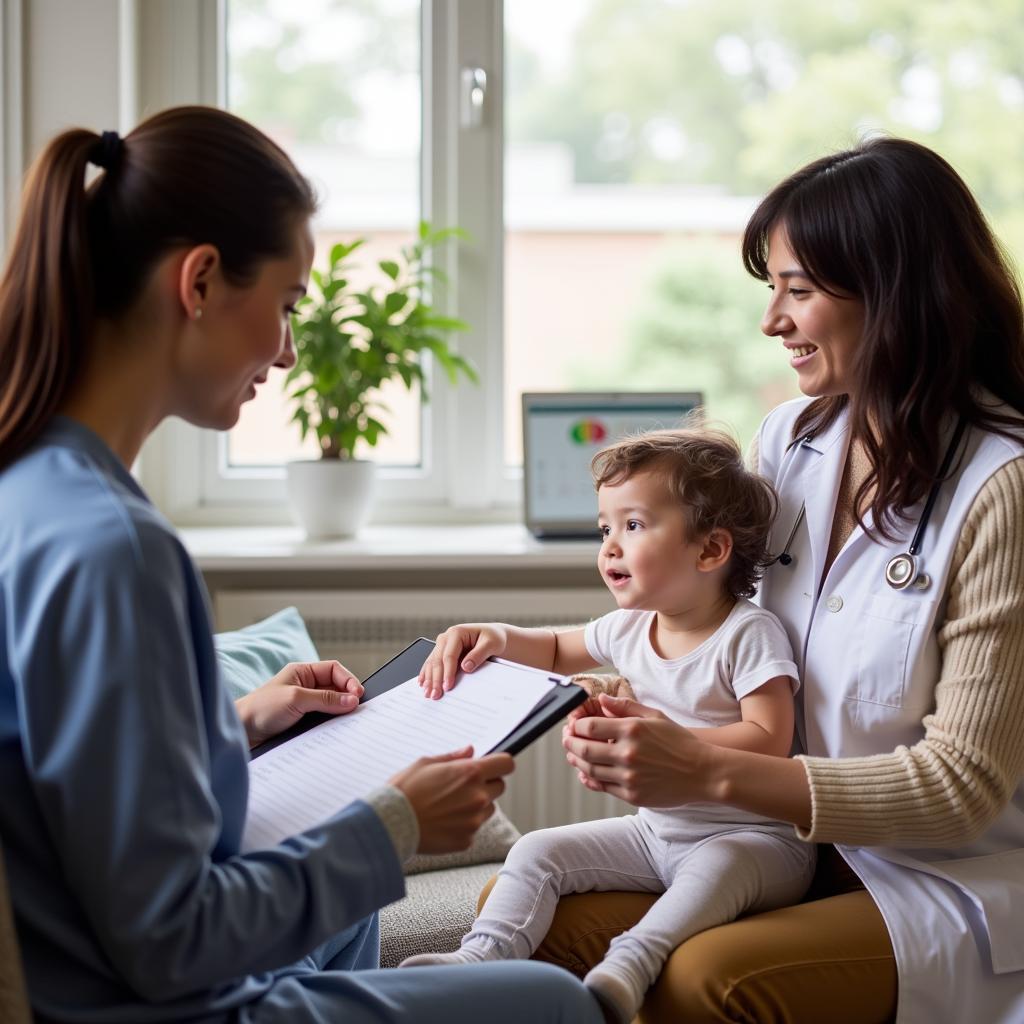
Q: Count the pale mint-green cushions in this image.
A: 1